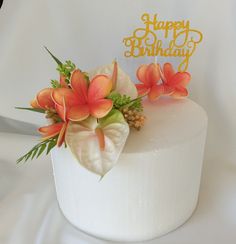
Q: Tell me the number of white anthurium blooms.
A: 2